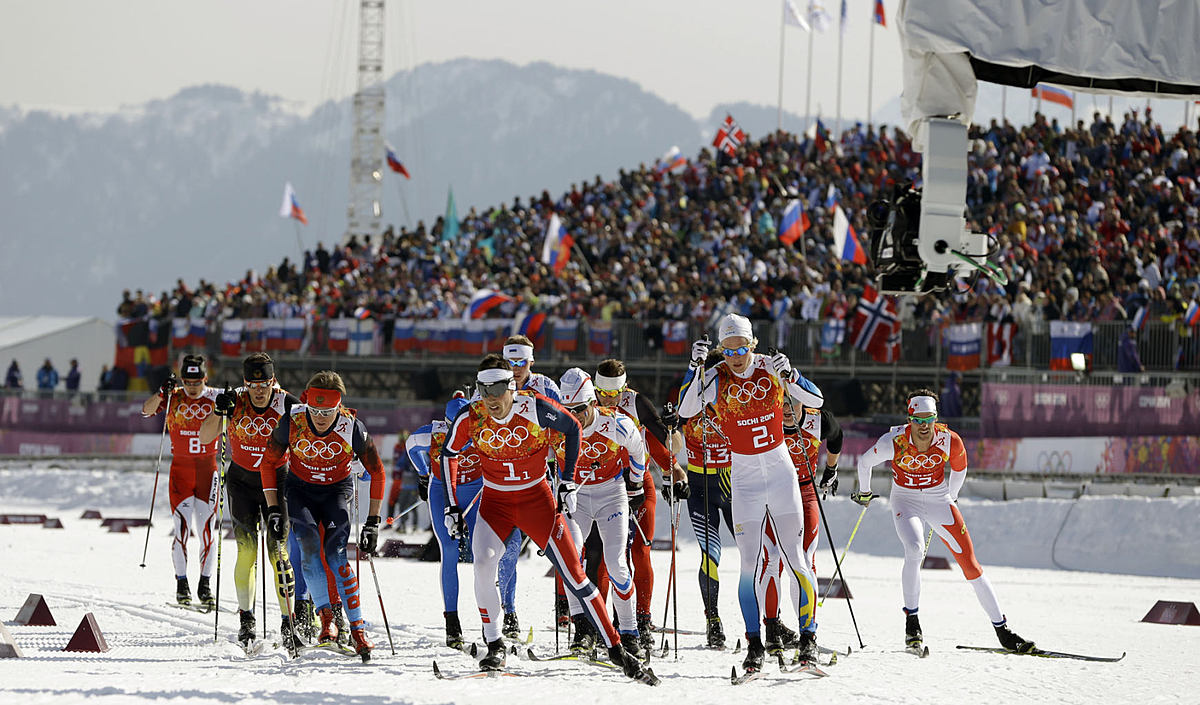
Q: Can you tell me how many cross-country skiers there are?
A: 12